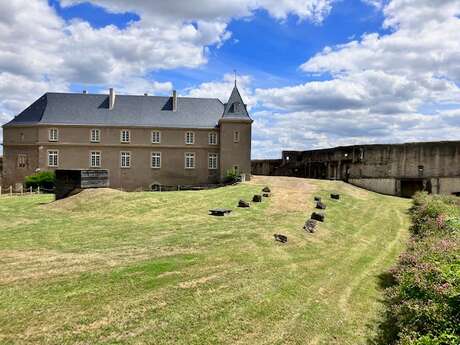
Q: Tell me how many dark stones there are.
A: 11